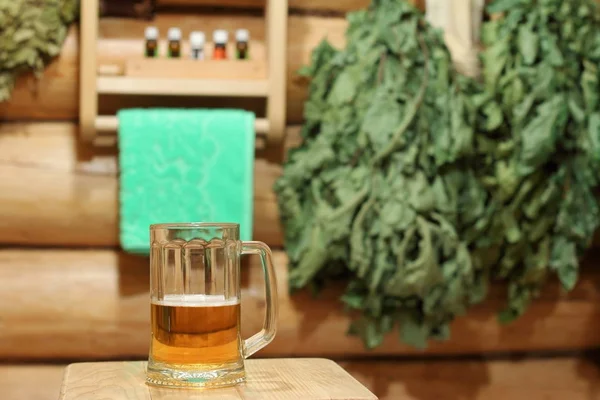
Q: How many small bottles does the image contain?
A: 5